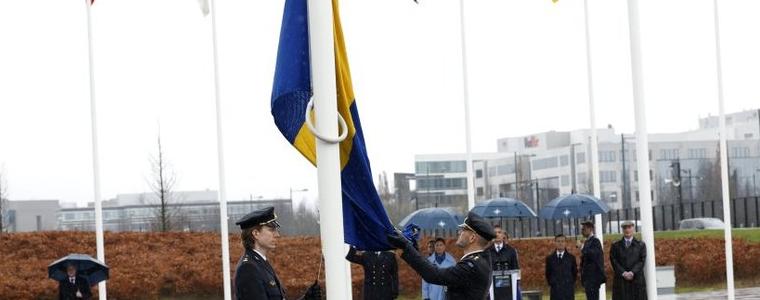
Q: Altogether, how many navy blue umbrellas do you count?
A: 4